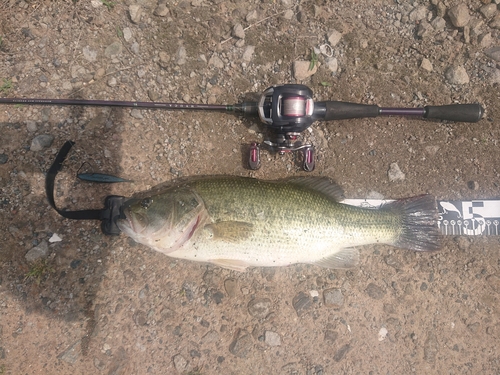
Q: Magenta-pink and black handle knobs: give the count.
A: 2